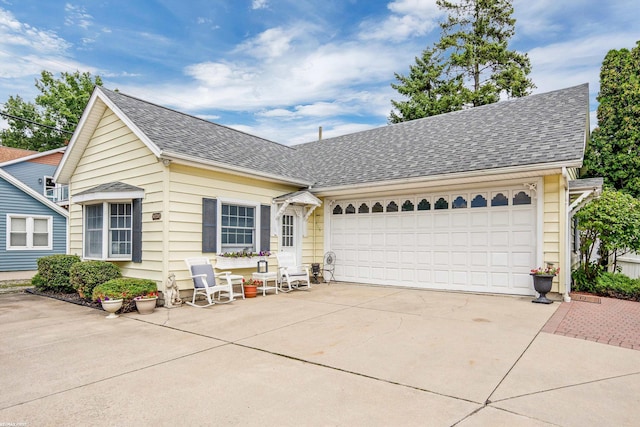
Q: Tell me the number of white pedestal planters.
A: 1